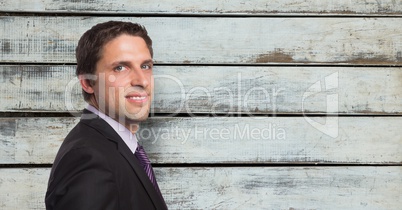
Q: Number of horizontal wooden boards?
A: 5